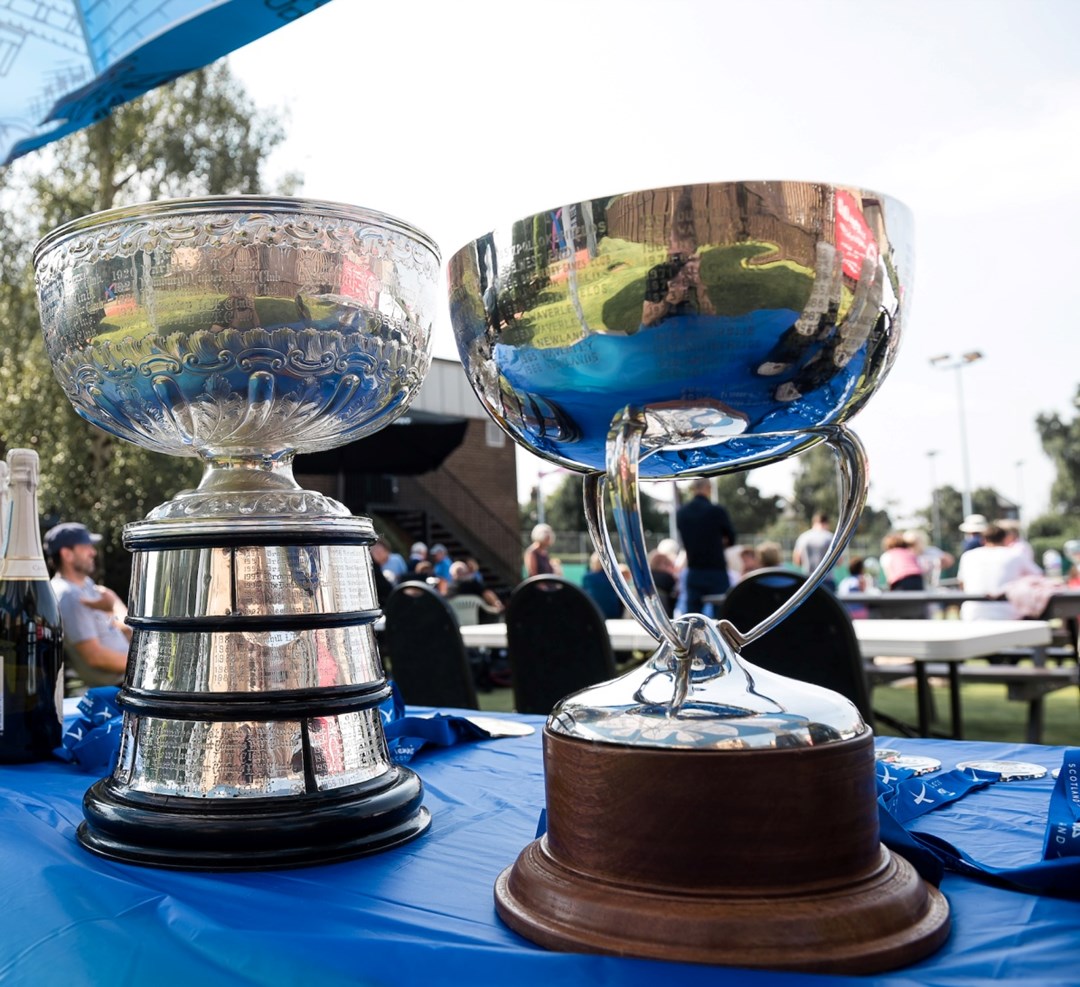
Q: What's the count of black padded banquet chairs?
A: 3